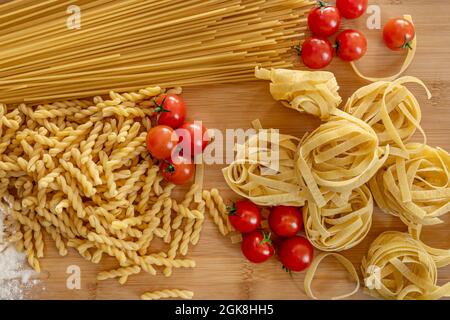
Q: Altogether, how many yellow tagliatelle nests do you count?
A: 7